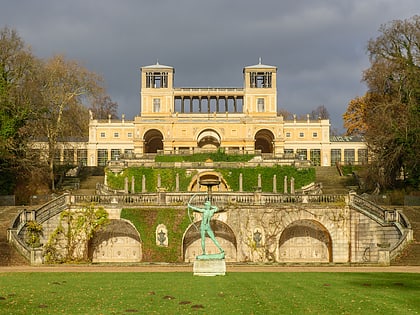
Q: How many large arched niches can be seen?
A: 3